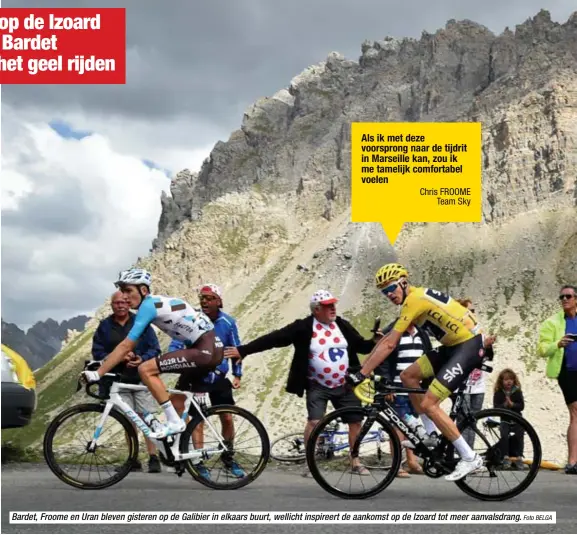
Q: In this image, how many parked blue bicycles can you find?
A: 1